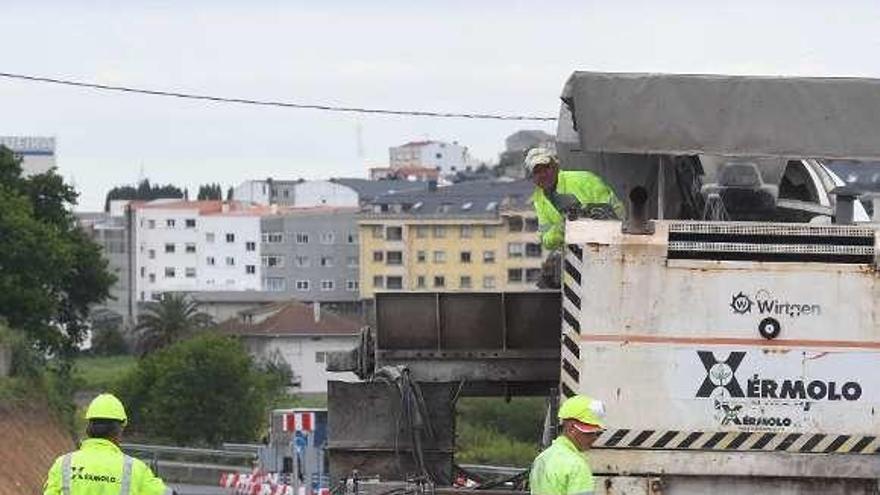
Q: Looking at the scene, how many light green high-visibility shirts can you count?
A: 3